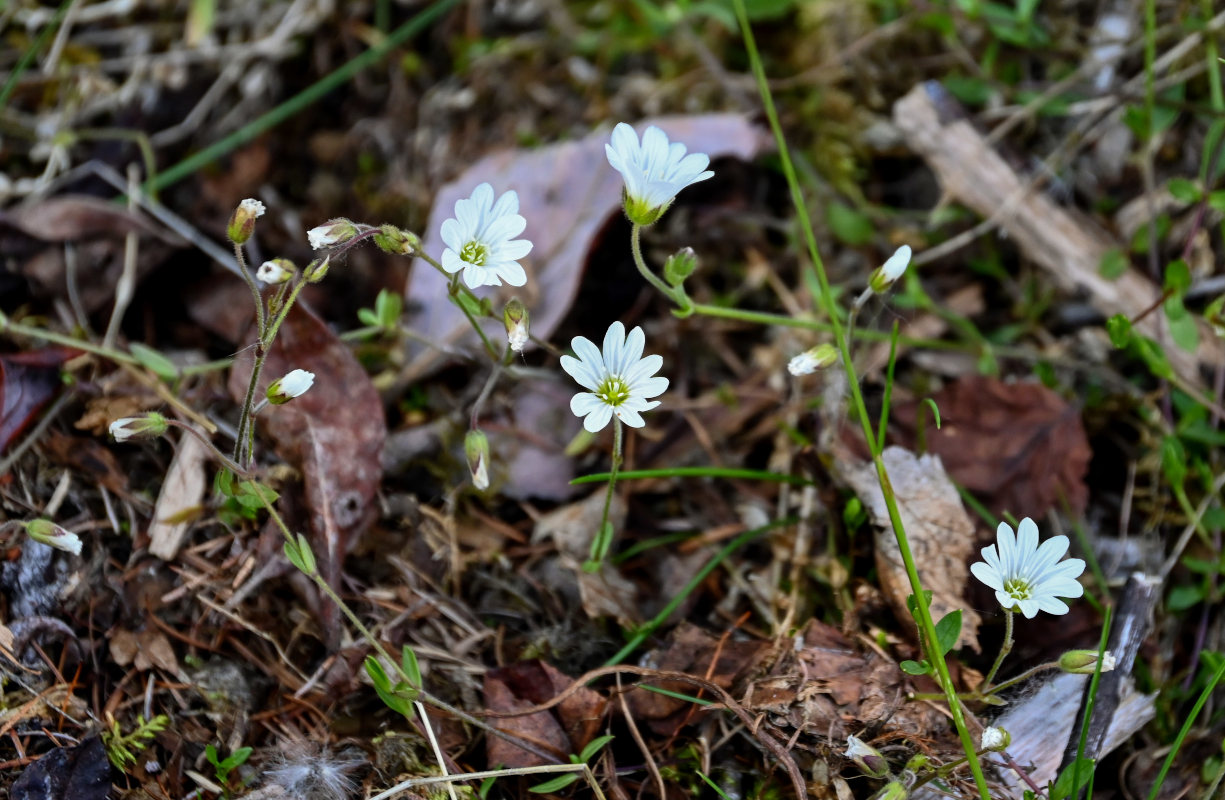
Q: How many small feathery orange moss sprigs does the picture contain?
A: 0